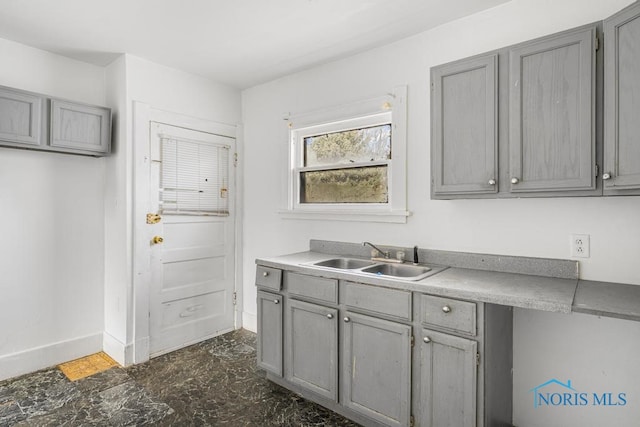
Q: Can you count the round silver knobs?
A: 9